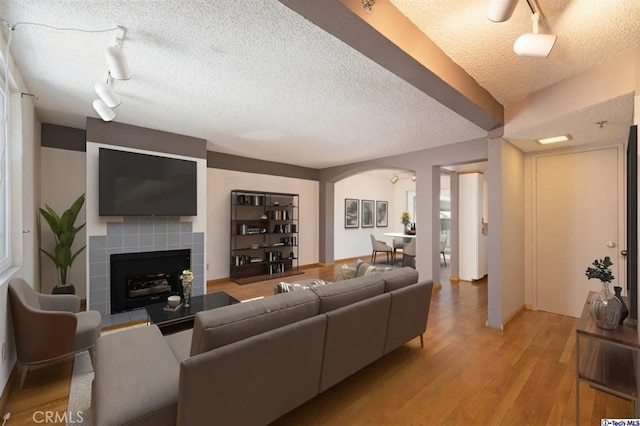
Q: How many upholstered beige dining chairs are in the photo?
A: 4